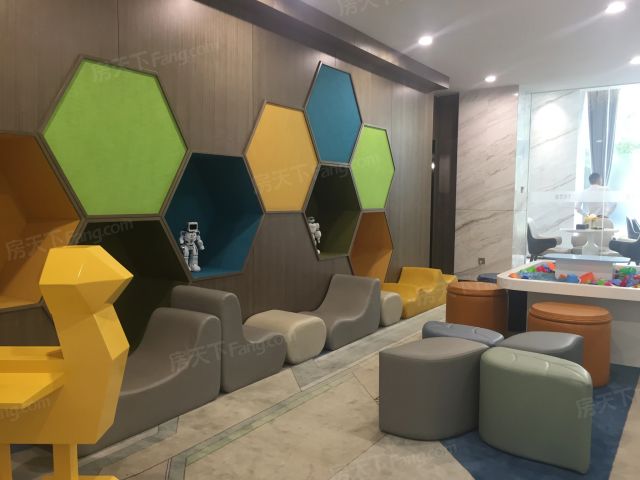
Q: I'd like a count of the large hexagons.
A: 9